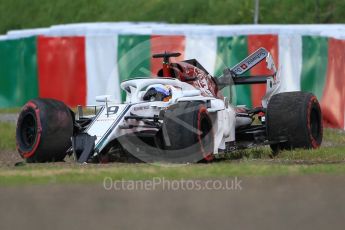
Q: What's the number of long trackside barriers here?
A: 1